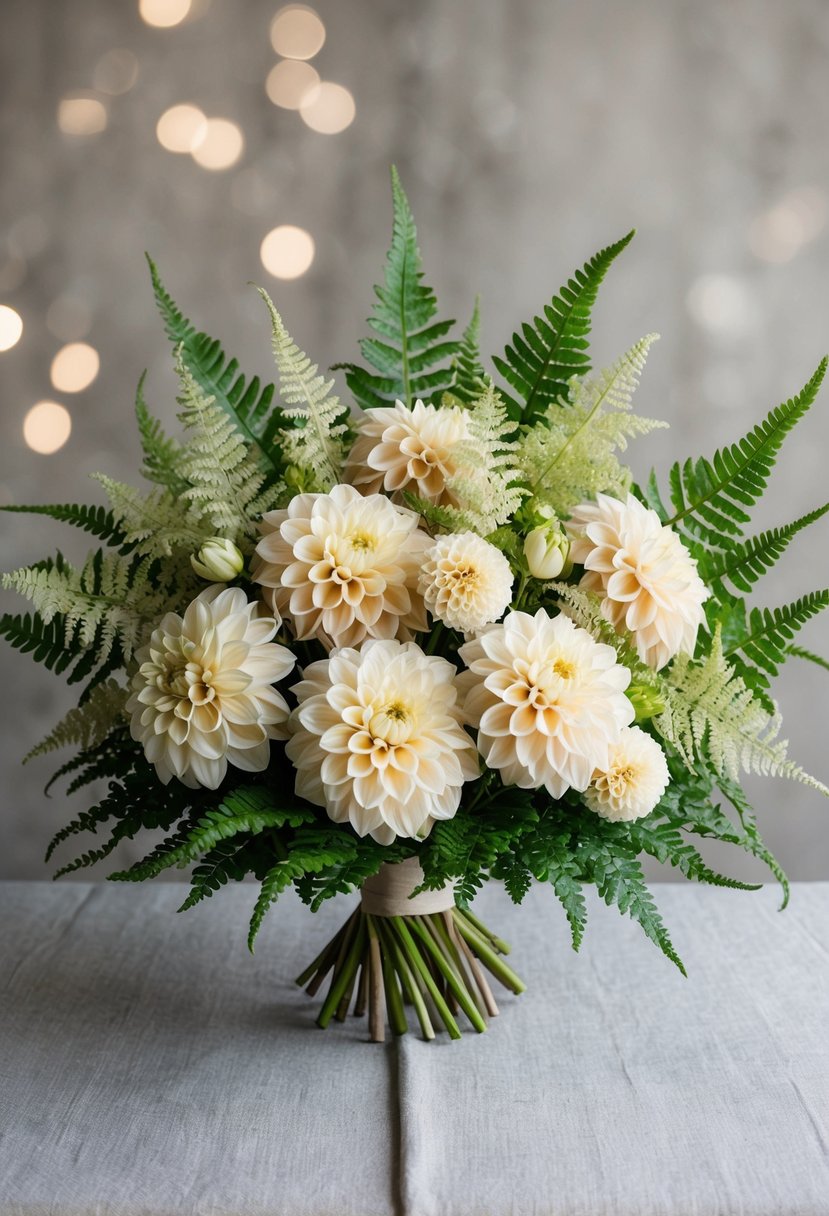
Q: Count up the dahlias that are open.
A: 8